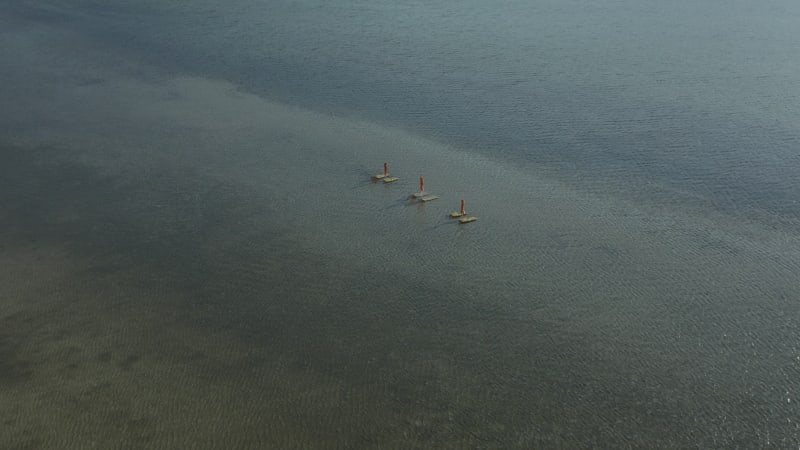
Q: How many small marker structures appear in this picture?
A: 3